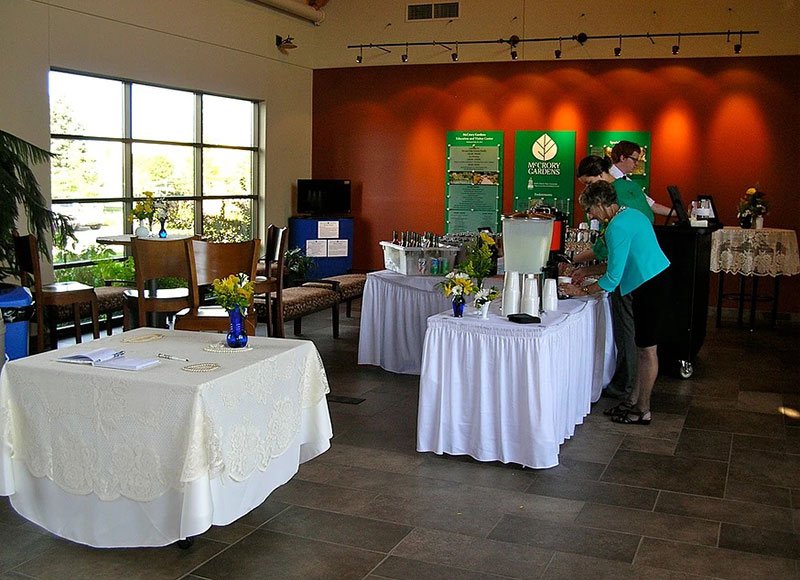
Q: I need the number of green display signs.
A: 3